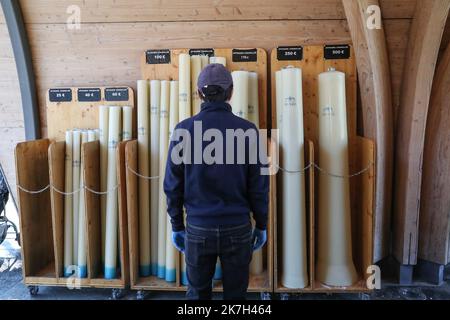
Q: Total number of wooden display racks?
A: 3